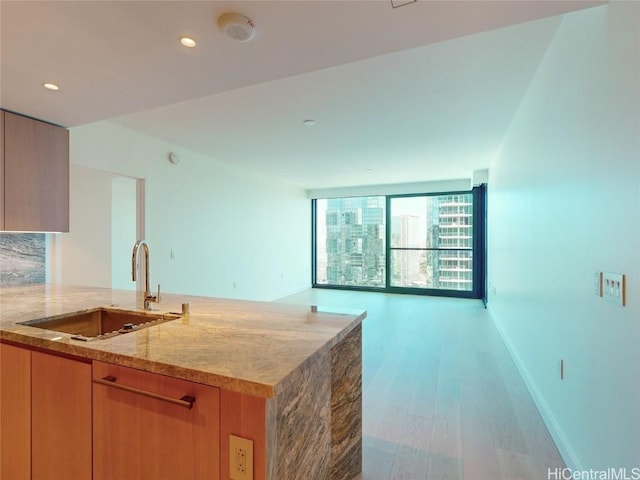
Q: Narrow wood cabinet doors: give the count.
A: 2